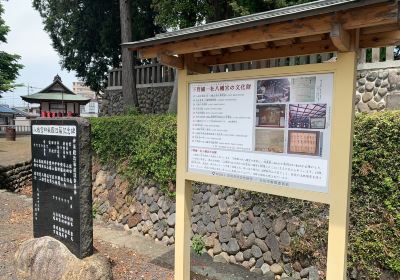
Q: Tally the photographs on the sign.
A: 6